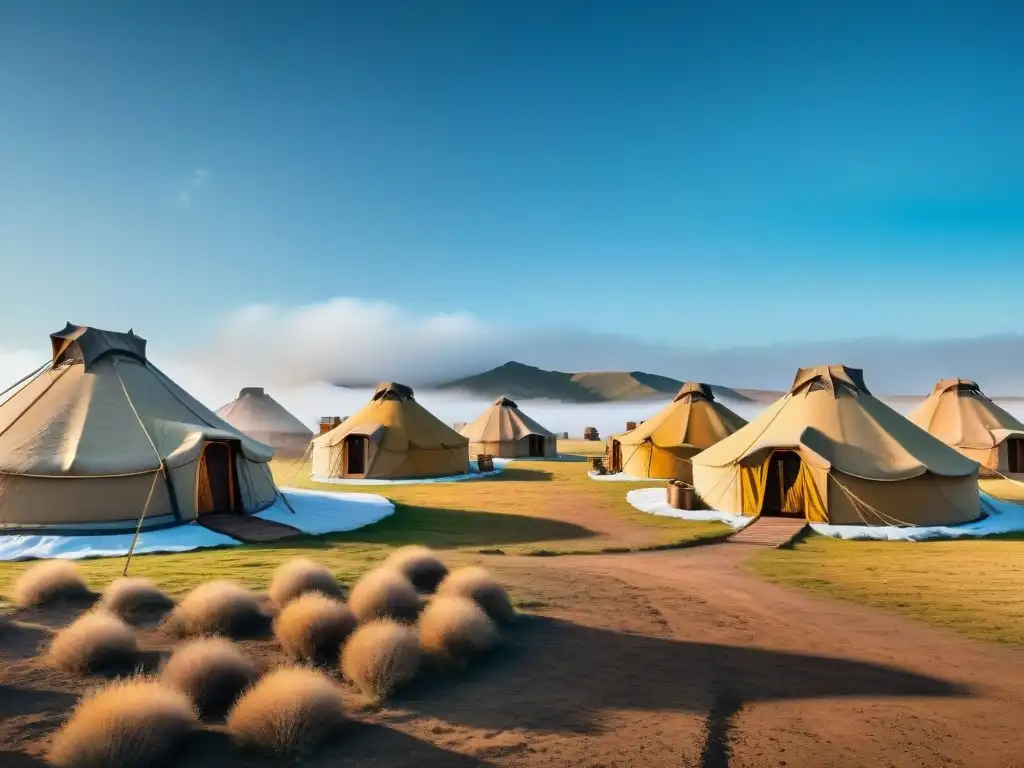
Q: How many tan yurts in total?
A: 7